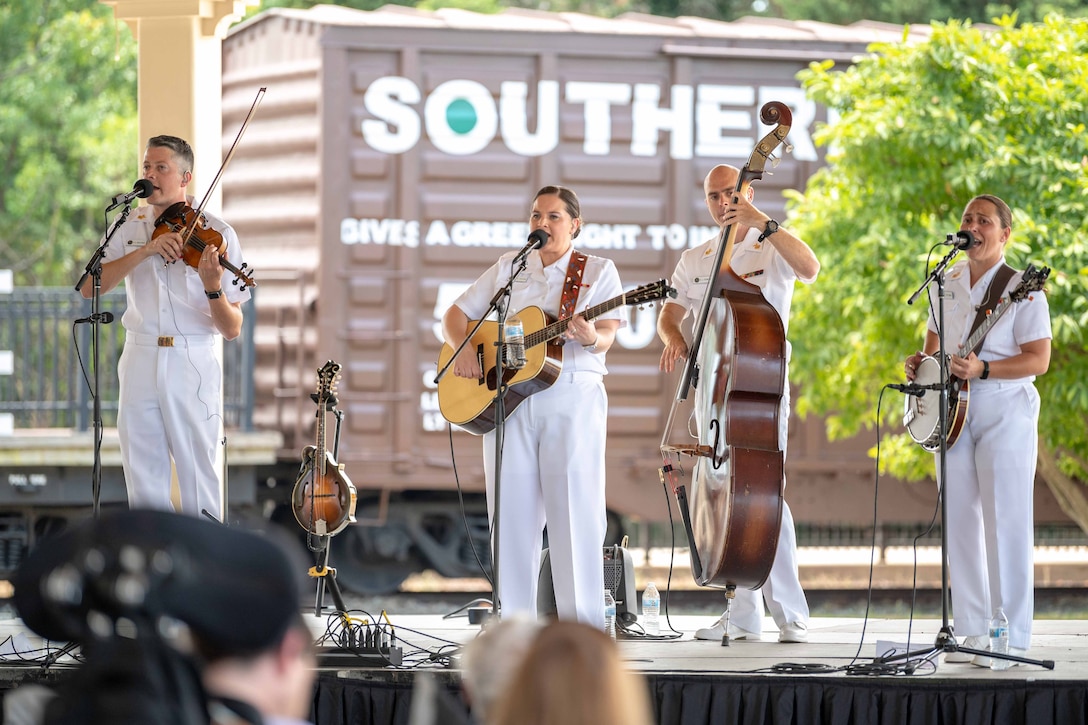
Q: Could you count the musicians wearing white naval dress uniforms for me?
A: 4